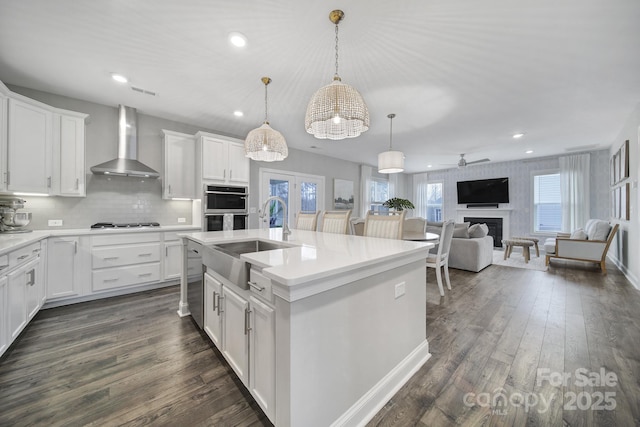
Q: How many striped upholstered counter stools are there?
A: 3